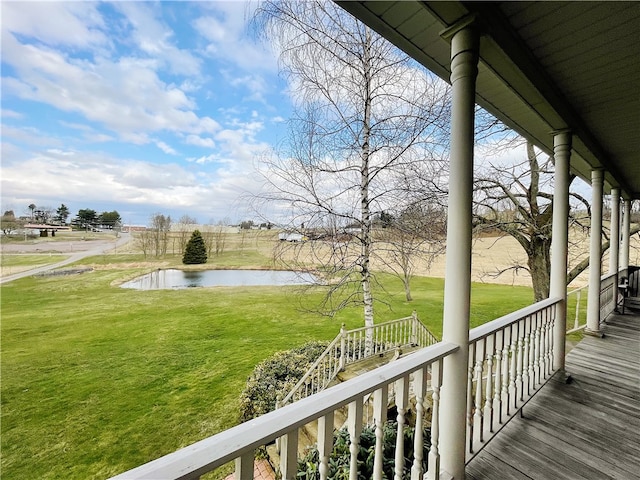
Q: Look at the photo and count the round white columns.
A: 5